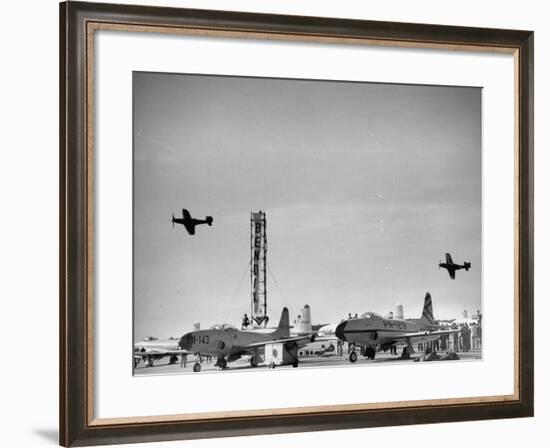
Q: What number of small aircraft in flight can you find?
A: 2